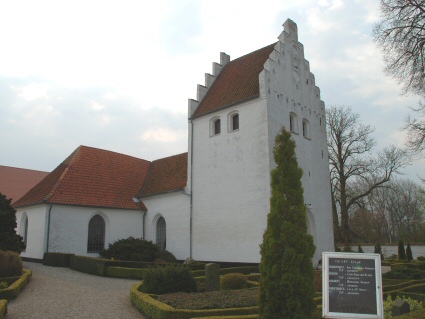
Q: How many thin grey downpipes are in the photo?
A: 3